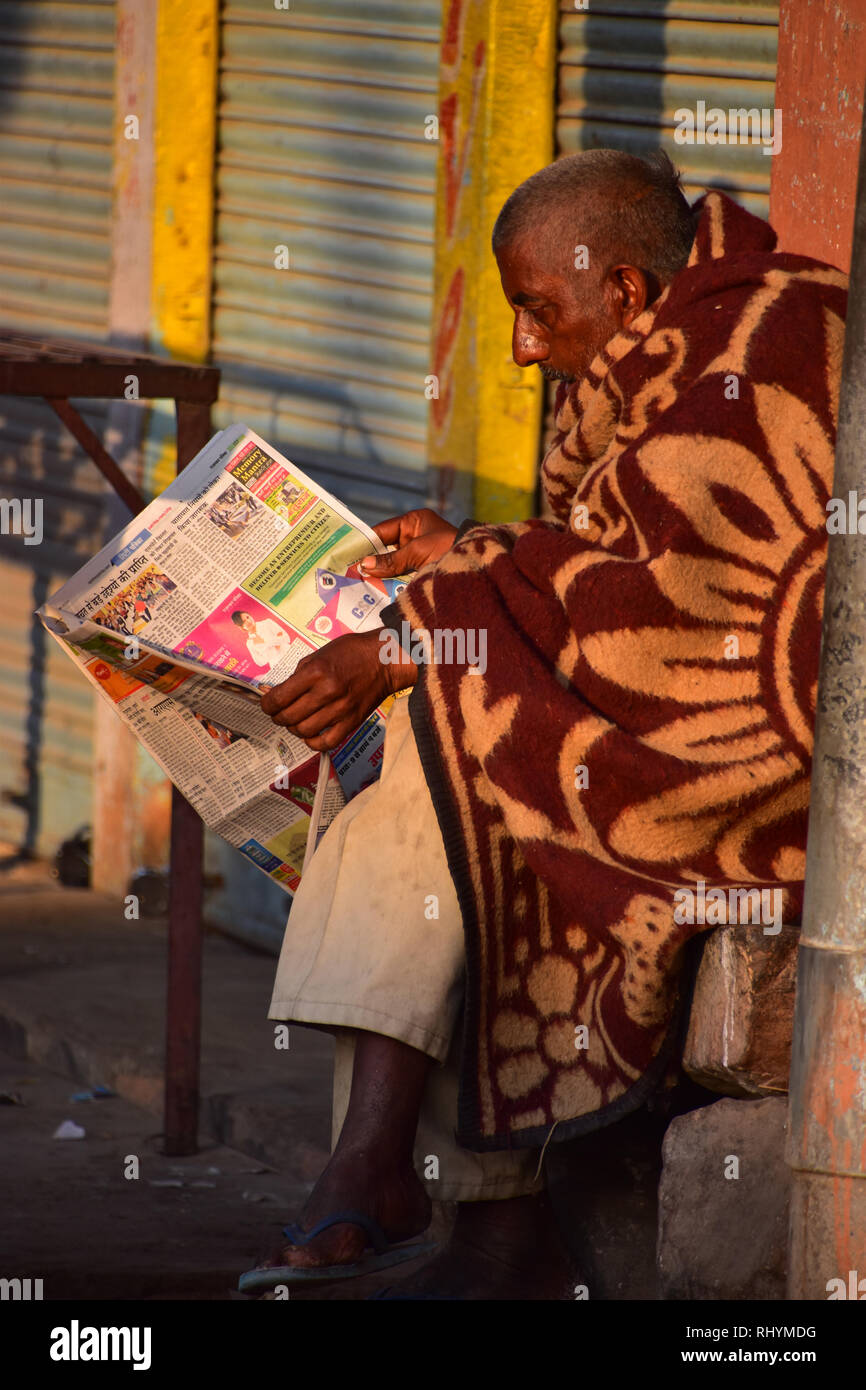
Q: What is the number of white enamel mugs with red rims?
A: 0